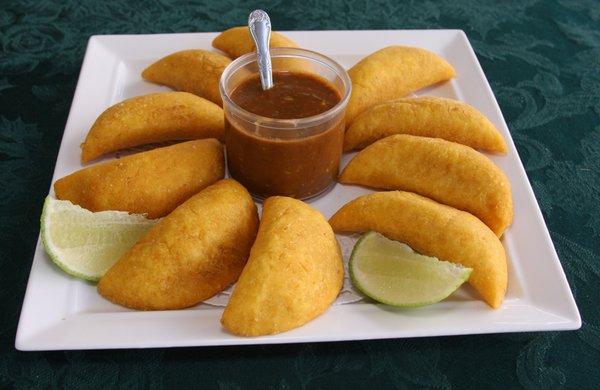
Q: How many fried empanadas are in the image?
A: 10